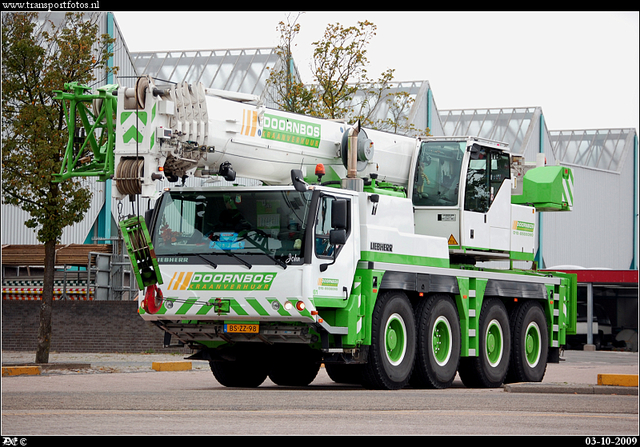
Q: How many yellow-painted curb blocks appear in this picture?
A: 3